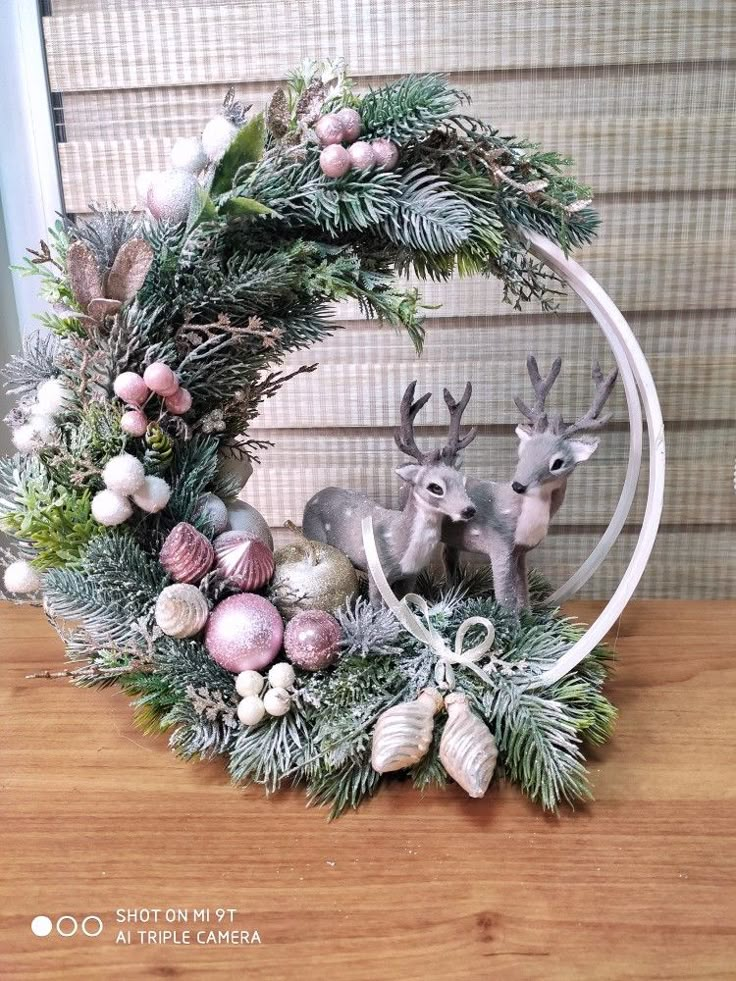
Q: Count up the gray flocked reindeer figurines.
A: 2